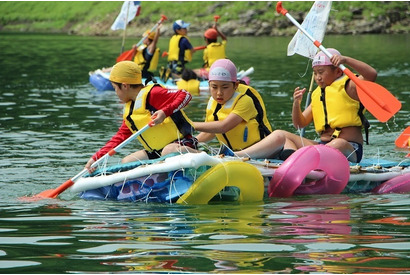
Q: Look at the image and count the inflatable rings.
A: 3